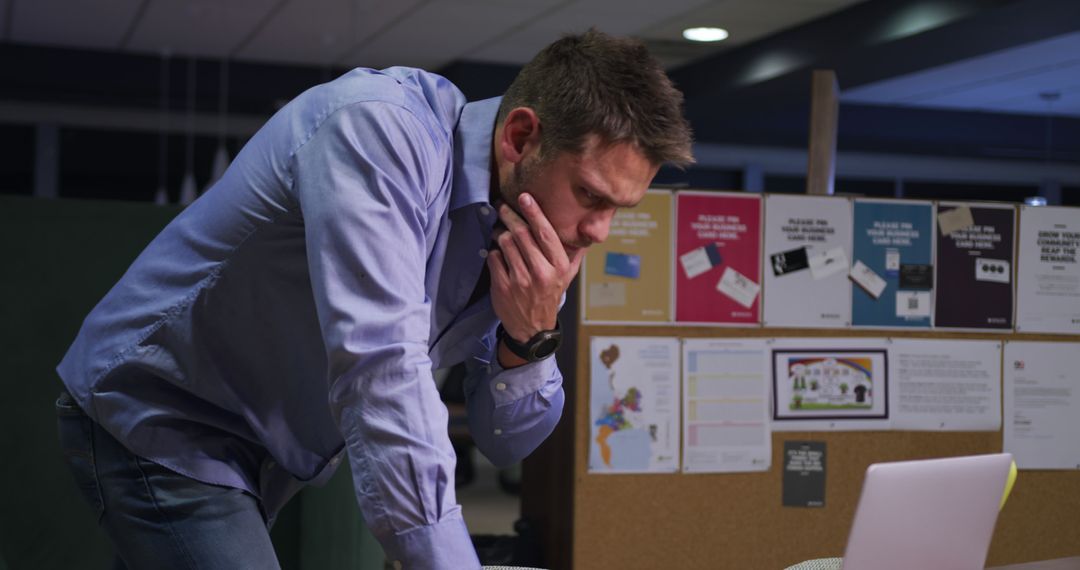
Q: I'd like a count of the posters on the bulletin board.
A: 12